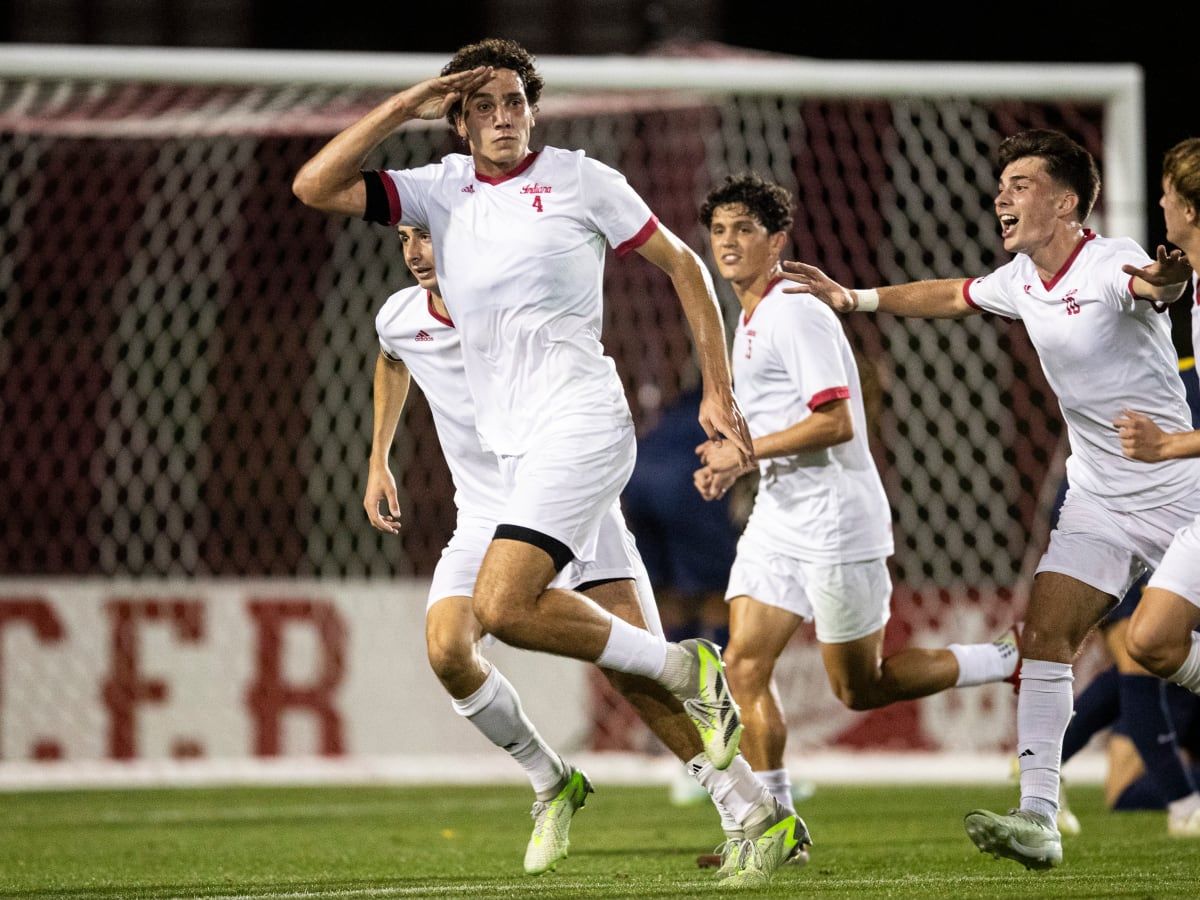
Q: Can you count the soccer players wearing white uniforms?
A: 5